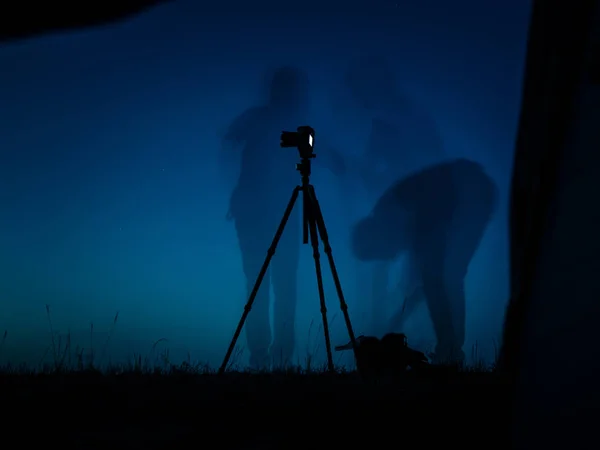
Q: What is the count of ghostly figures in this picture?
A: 3